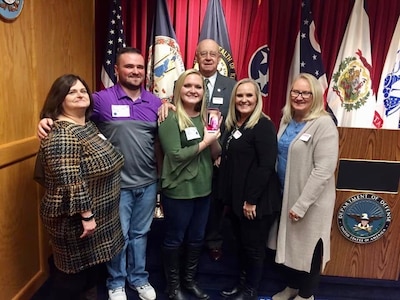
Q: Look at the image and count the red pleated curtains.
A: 1